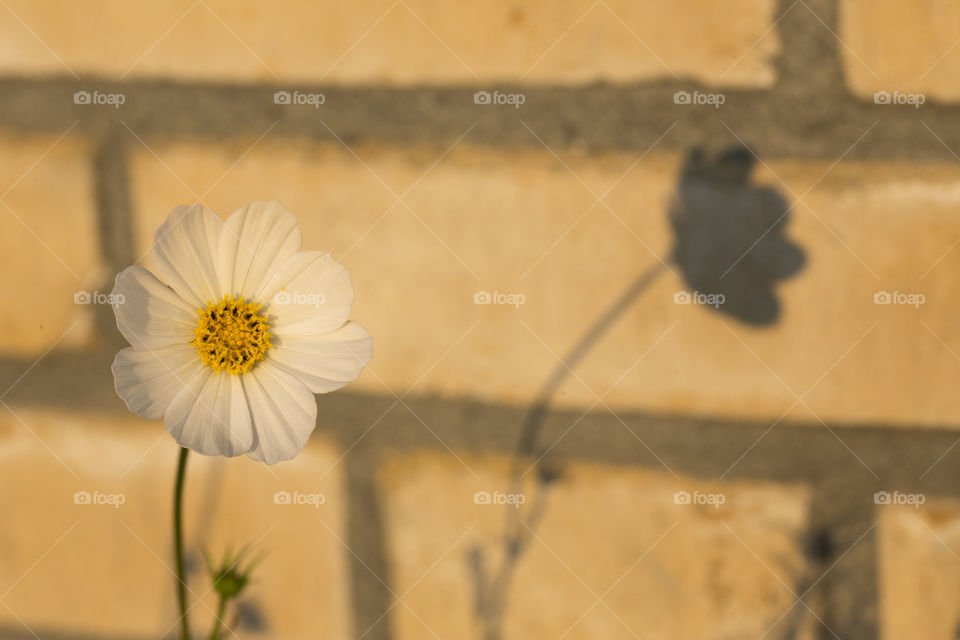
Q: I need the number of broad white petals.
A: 8